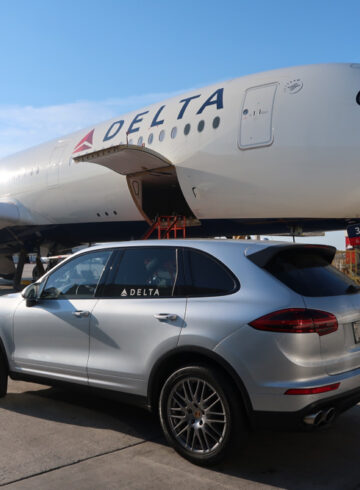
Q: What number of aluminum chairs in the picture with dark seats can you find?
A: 0